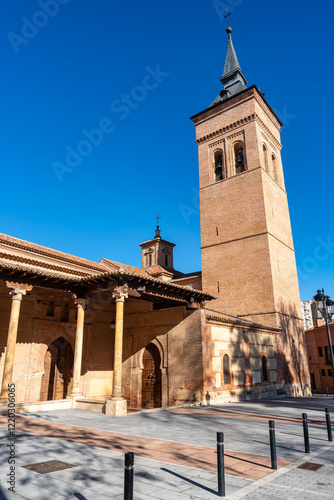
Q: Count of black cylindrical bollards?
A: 5